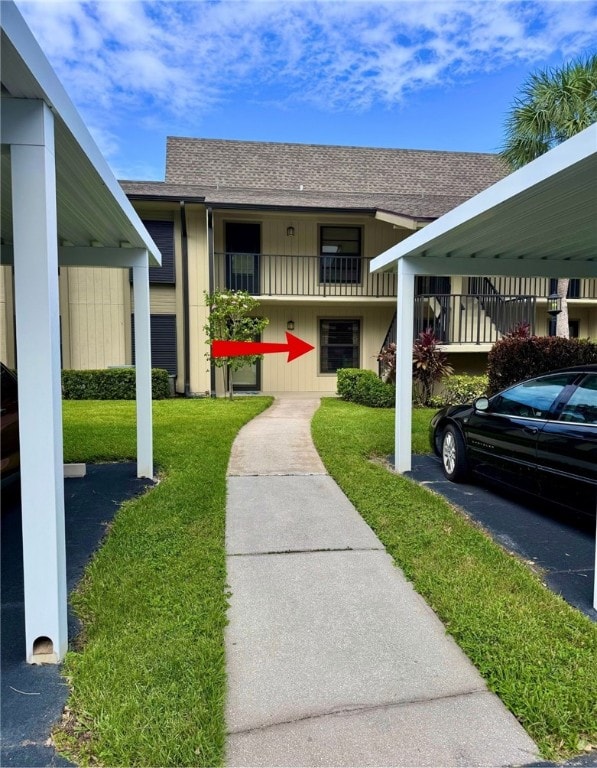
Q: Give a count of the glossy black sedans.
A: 1